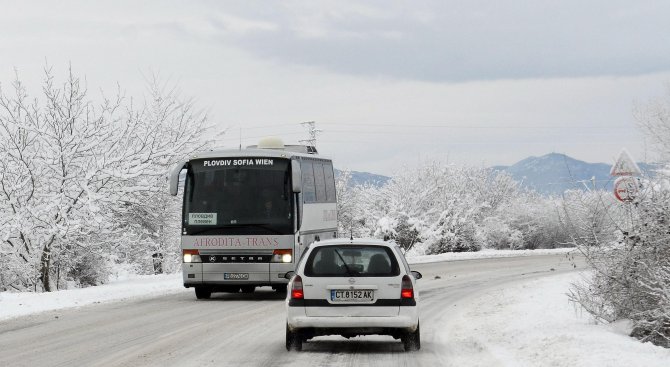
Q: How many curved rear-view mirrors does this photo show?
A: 2